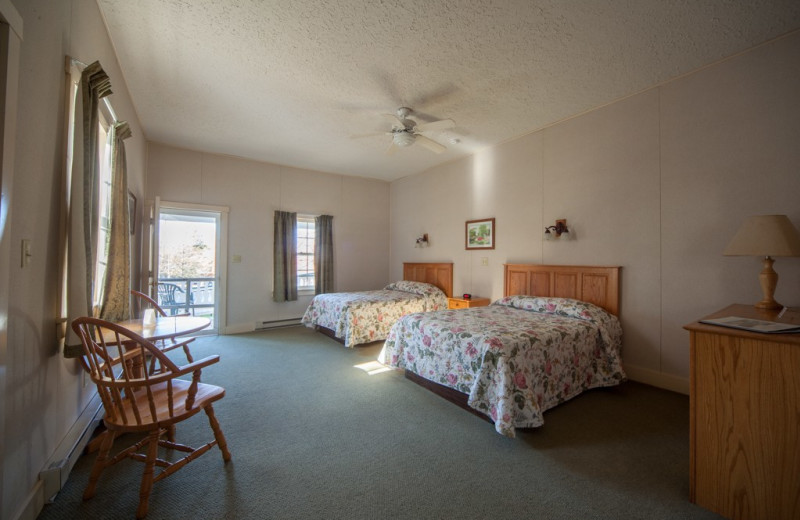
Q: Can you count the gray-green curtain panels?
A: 4